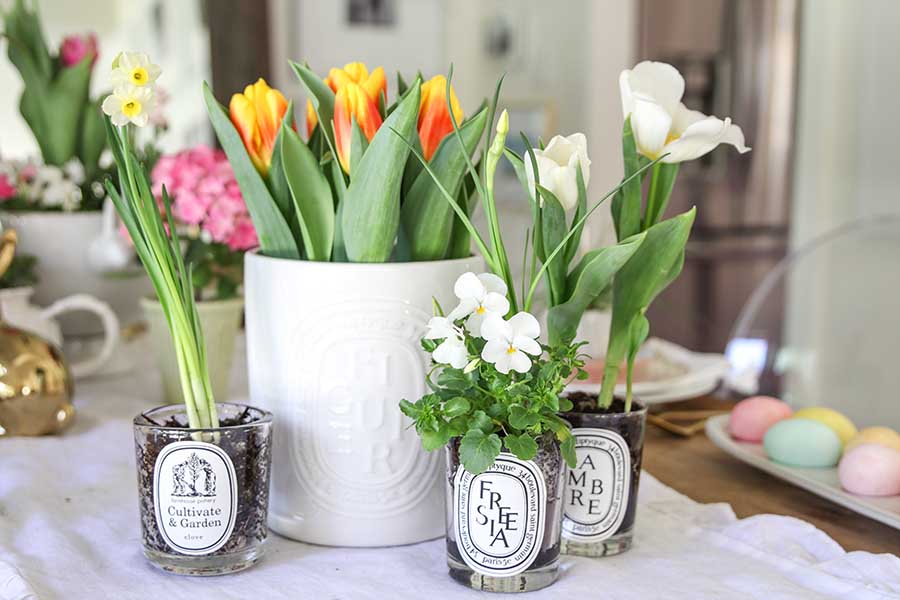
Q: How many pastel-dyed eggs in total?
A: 5